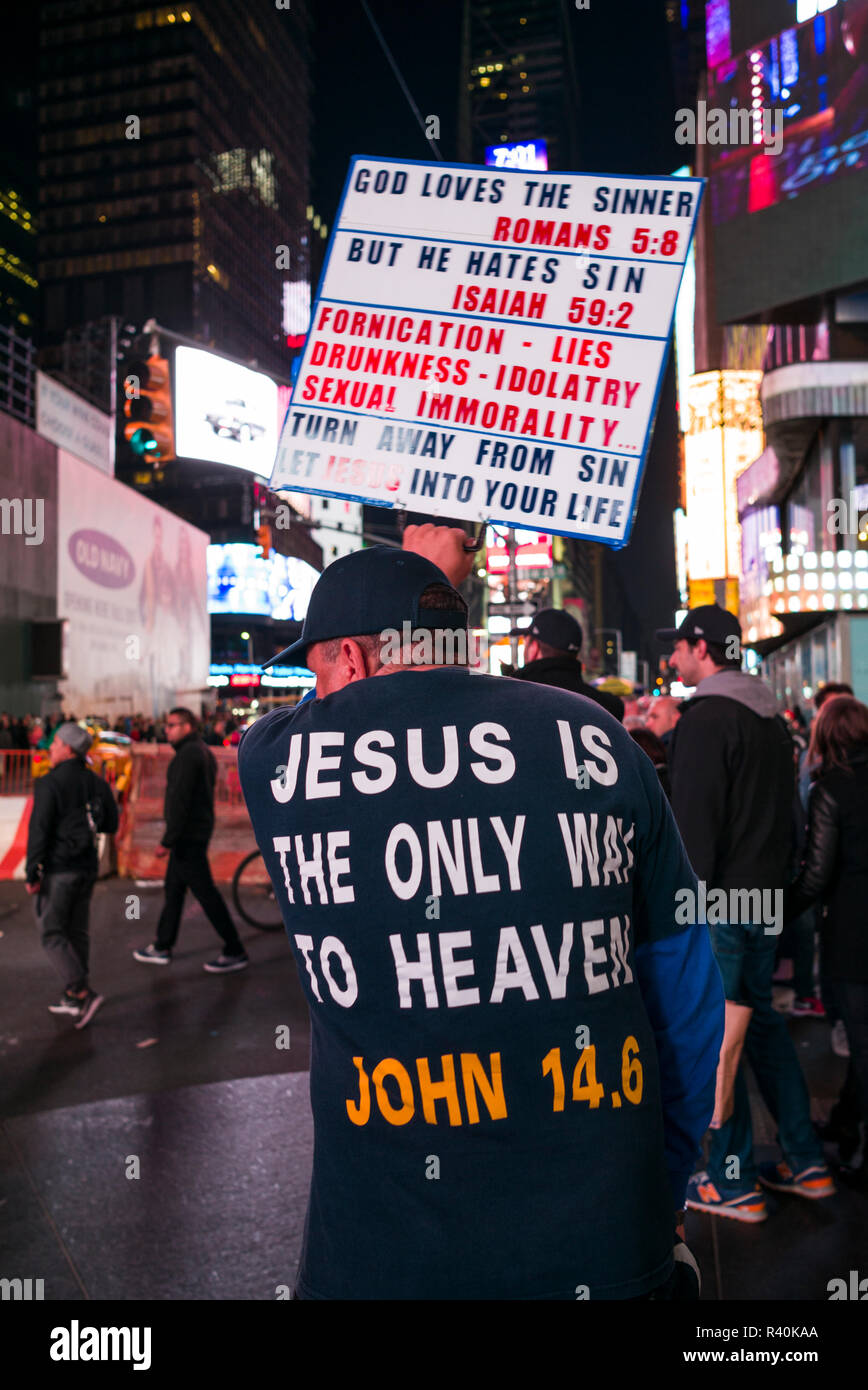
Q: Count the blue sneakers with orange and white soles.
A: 2